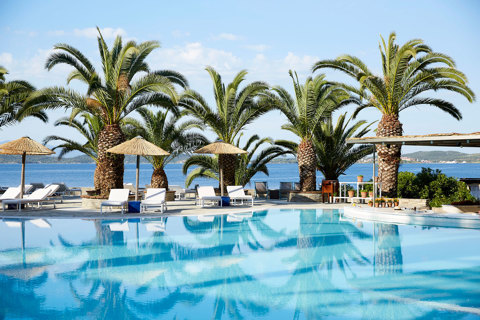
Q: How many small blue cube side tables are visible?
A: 2